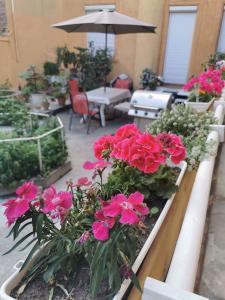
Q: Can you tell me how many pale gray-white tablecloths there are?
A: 1